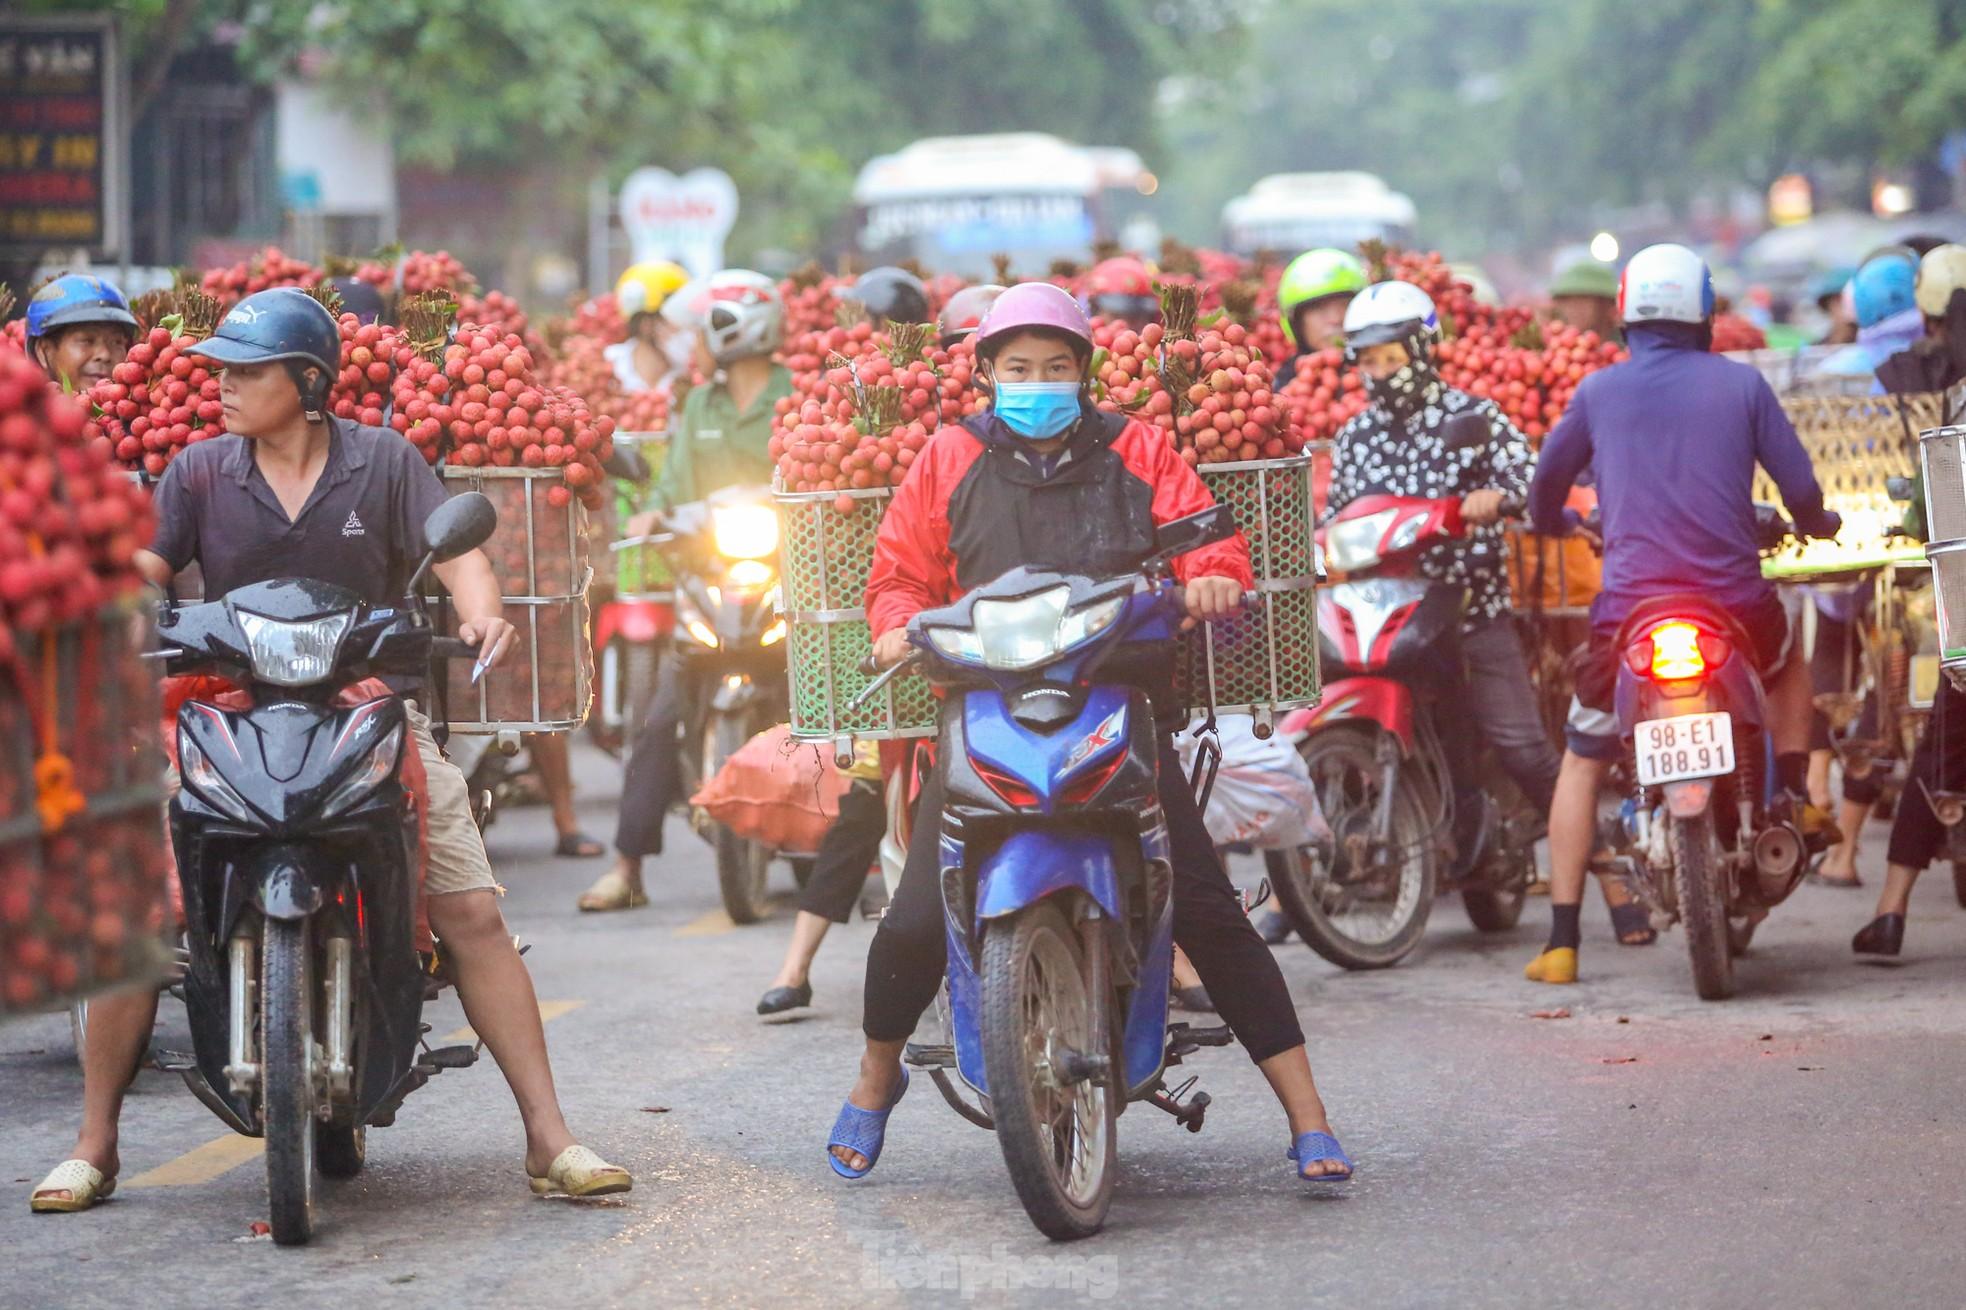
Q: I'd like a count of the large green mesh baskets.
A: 2